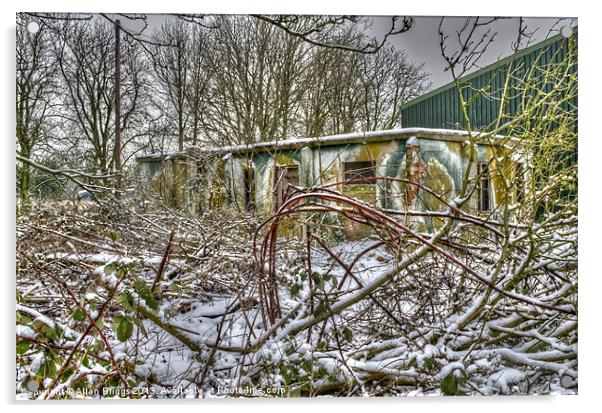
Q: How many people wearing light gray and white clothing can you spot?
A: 0